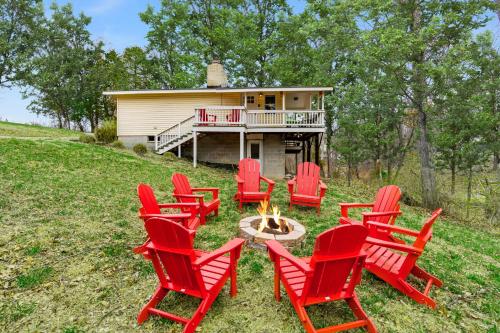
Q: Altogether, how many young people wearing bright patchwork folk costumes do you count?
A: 0